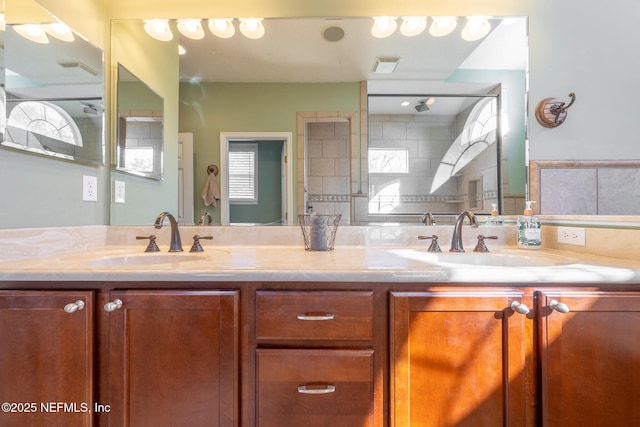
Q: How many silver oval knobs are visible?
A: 4